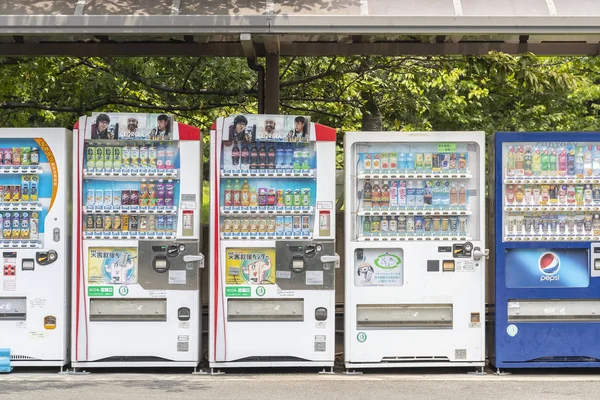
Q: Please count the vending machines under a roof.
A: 5